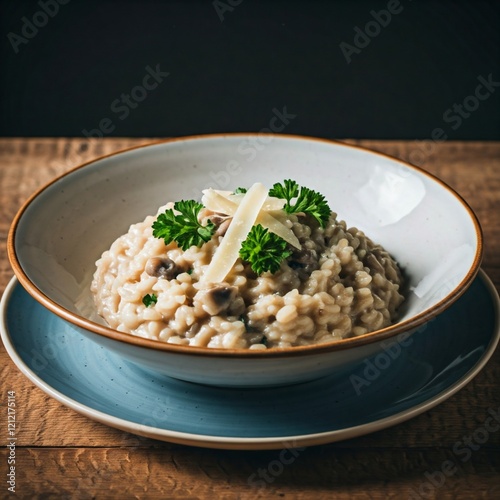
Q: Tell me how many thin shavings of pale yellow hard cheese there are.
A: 3